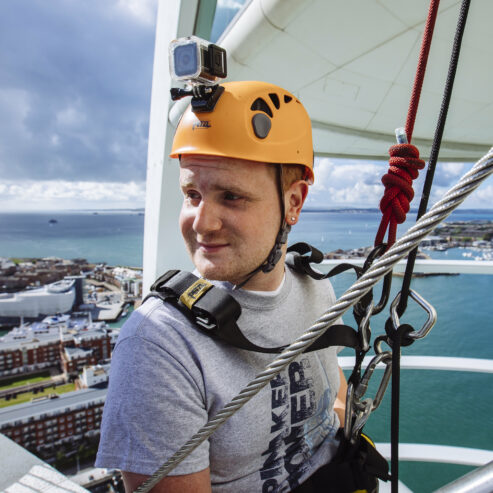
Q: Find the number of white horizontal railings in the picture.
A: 3